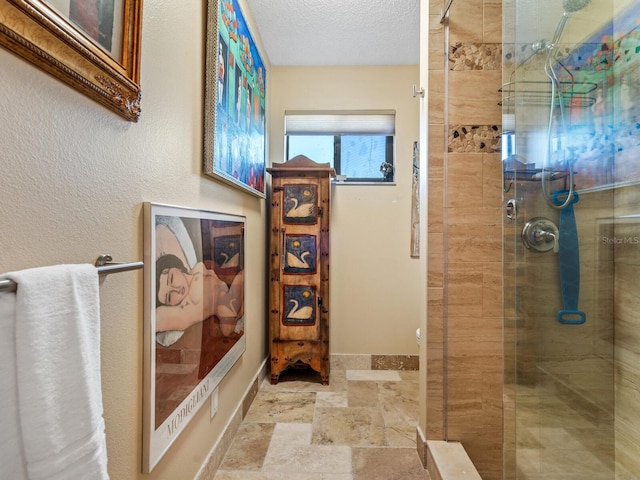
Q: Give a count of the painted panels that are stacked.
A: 3